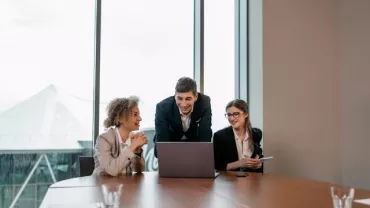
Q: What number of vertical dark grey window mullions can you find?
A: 3